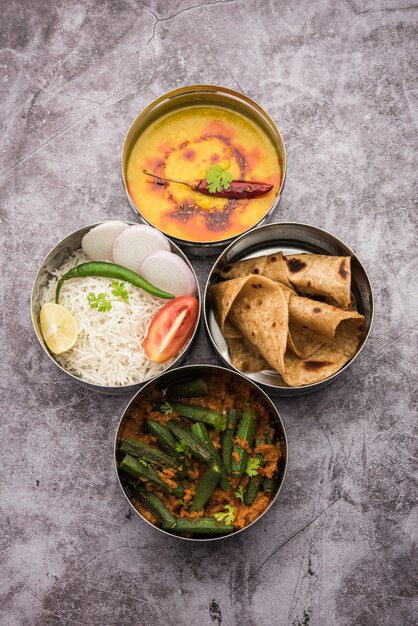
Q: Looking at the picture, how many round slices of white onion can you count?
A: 3